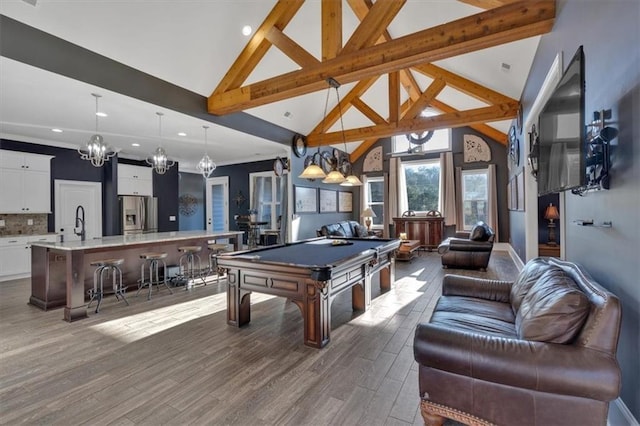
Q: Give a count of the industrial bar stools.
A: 4